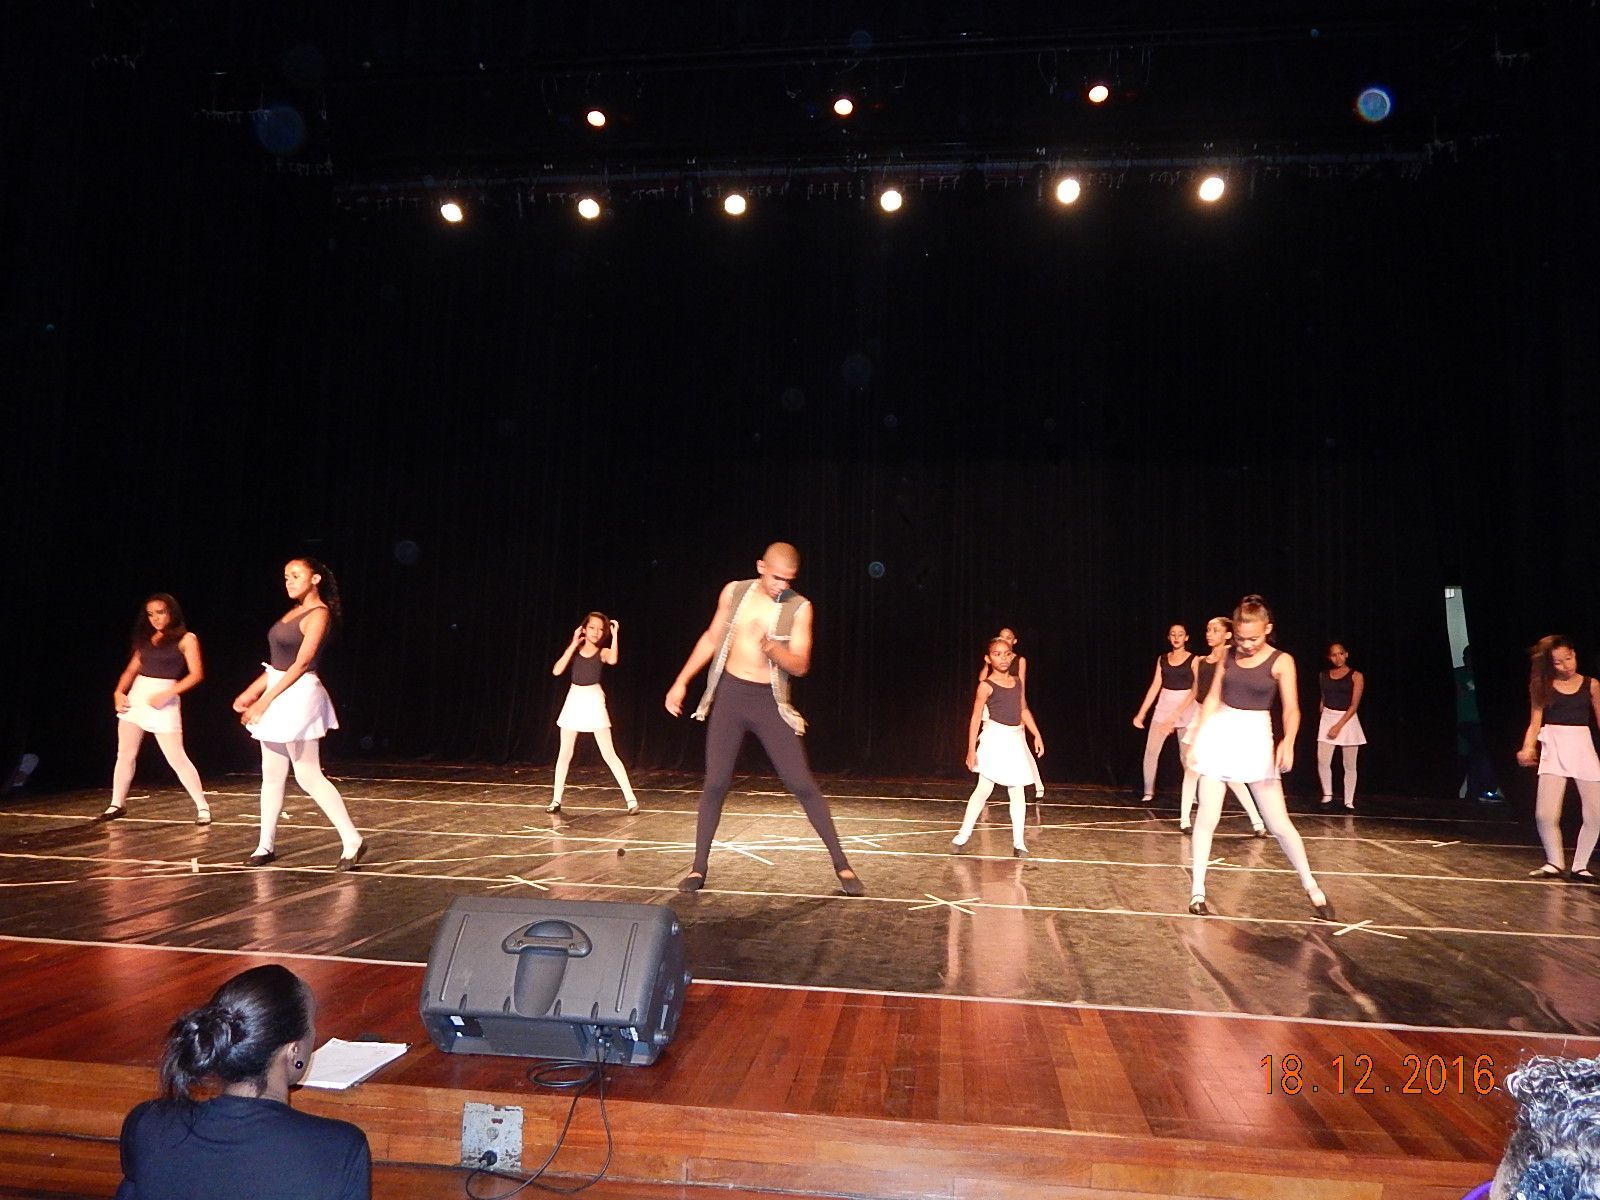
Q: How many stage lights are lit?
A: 9